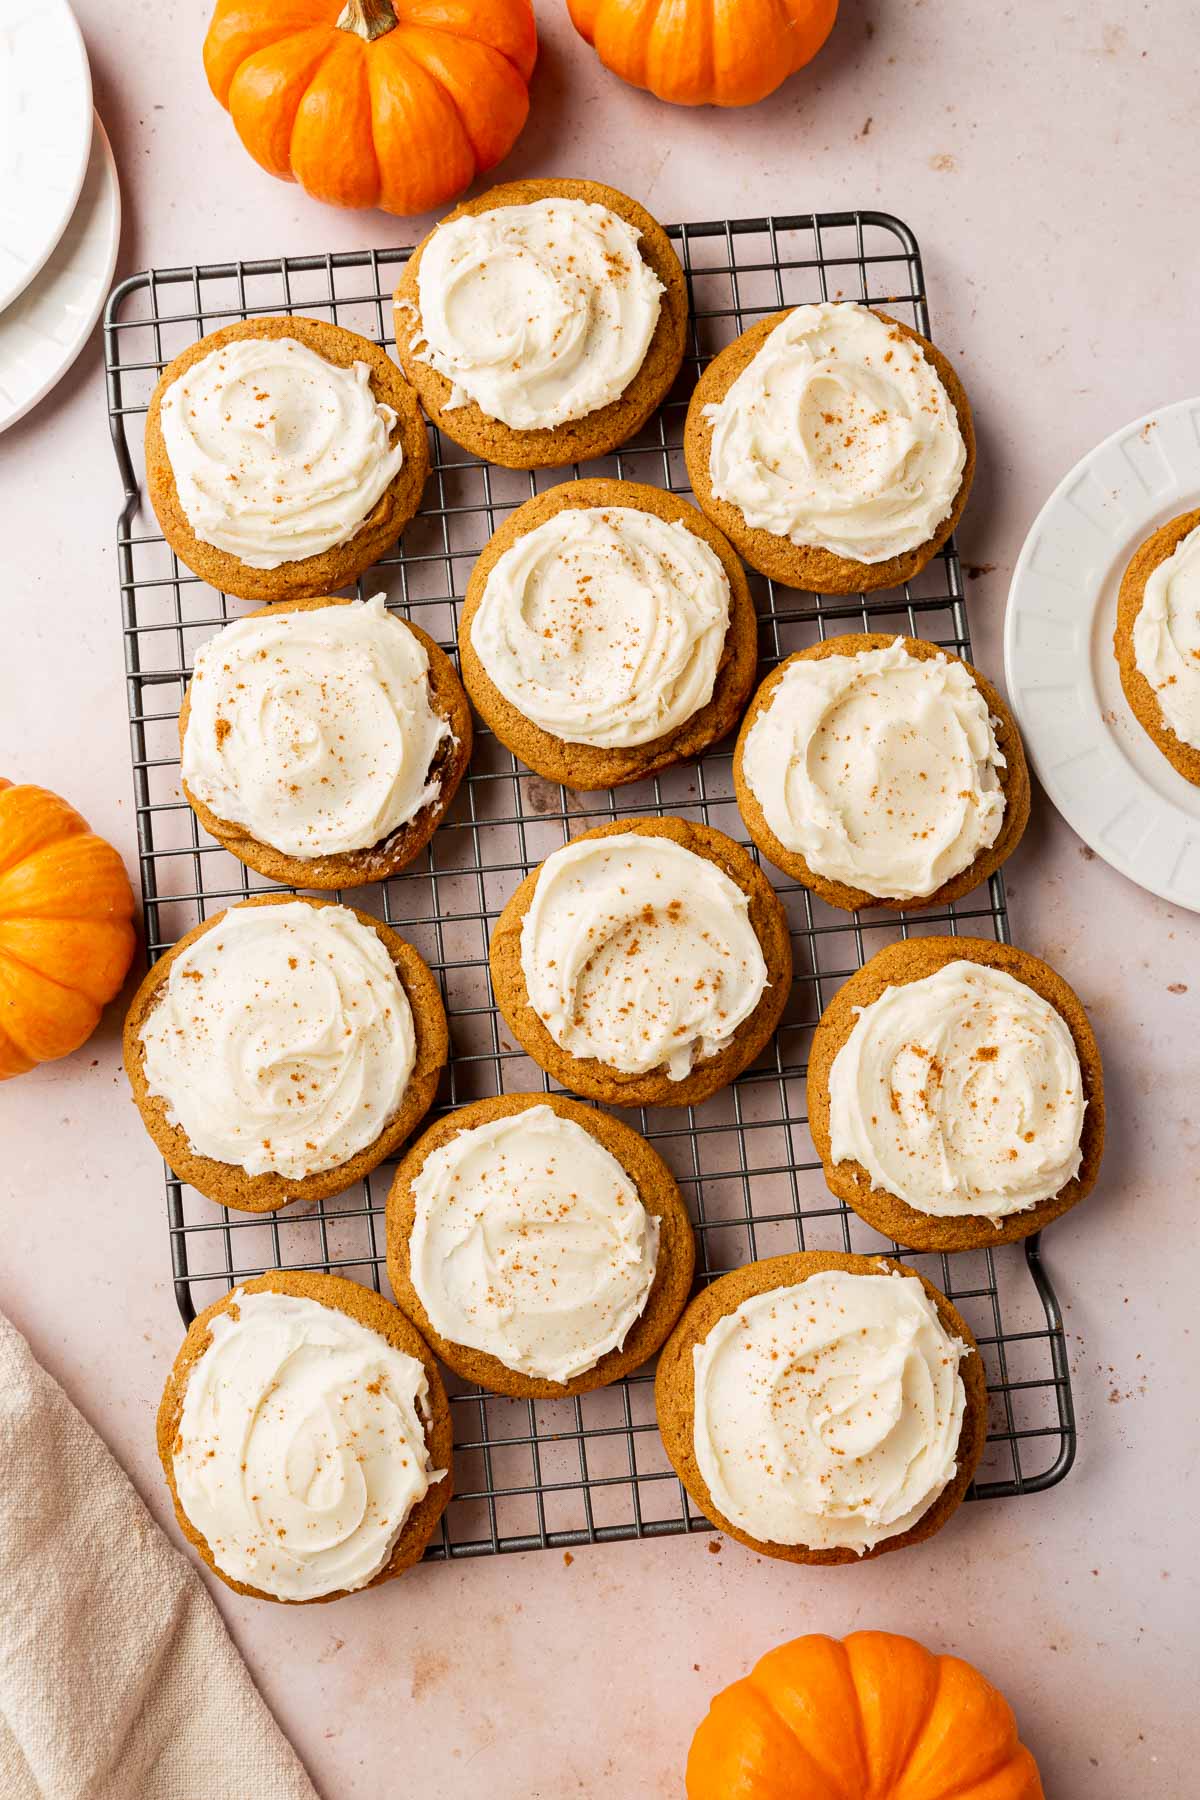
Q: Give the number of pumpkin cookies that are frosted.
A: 13